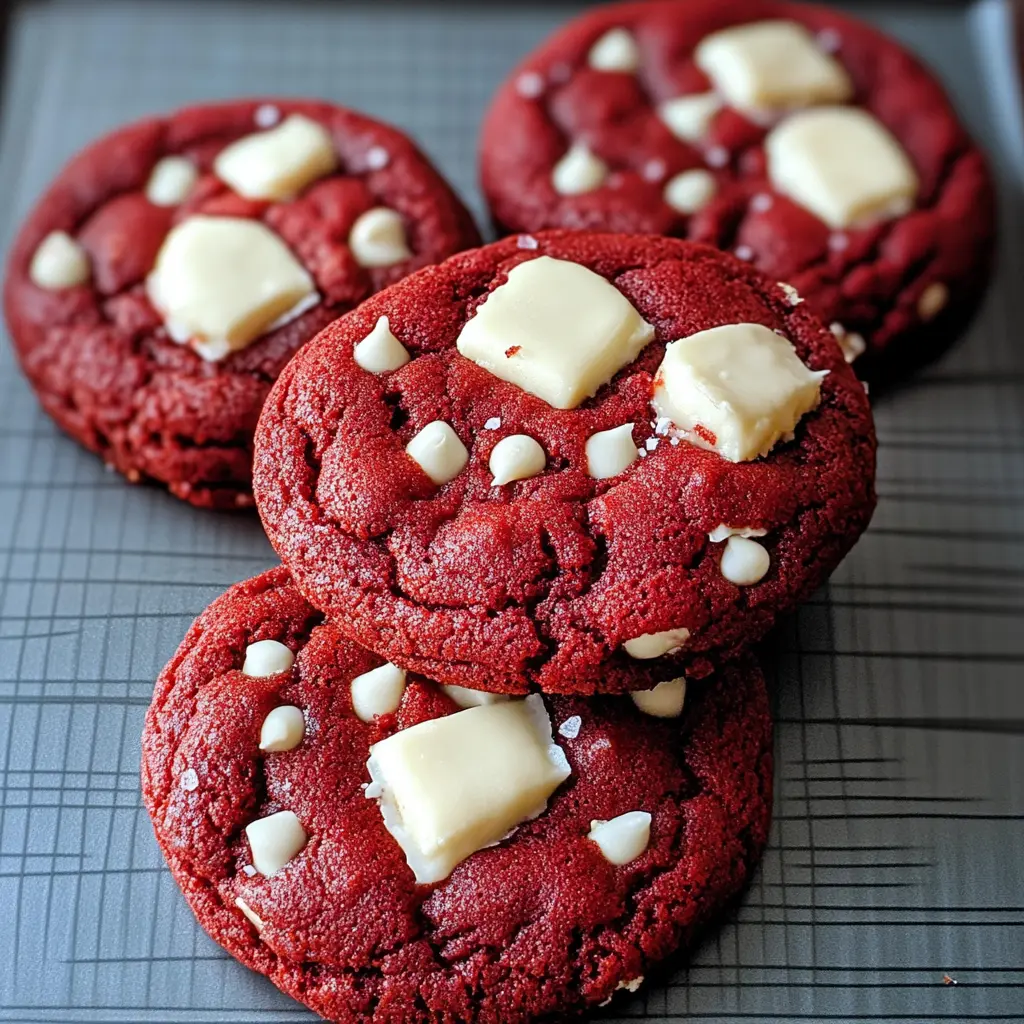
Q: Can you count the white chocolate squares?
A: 7